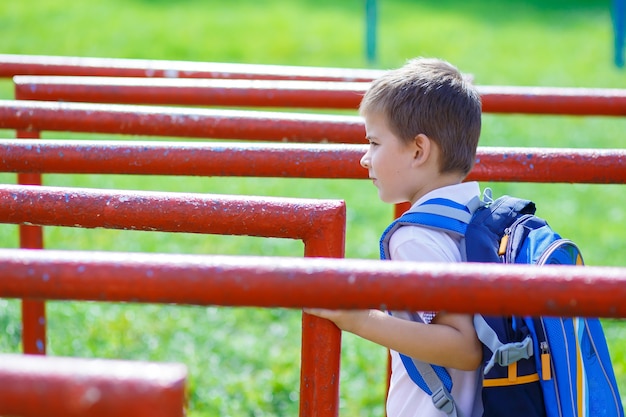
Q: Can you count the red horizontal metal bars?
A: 7